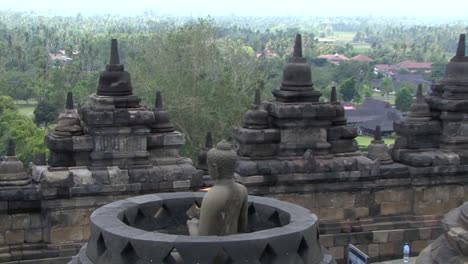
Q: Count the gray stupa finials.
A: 11